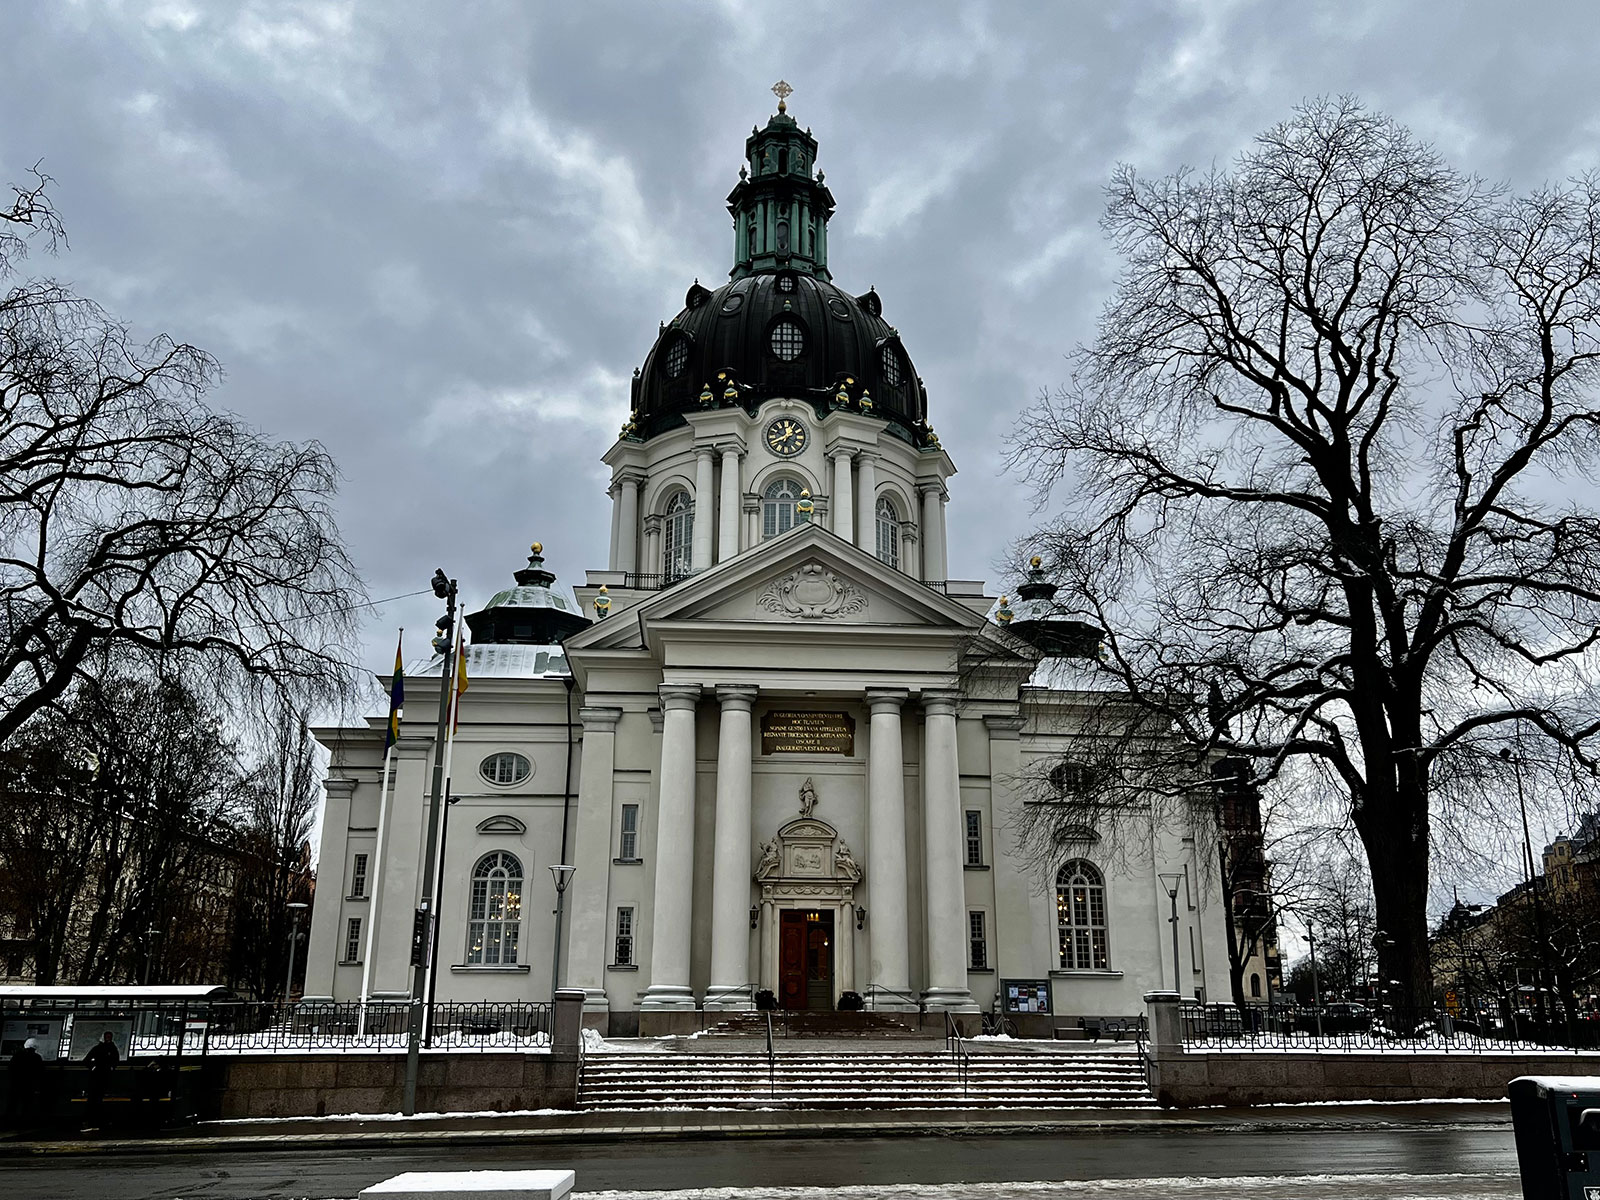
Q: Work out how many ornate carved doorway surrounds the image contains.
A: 1